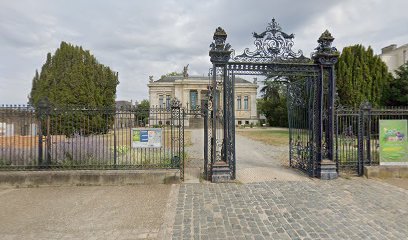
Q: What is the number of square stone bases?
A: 2